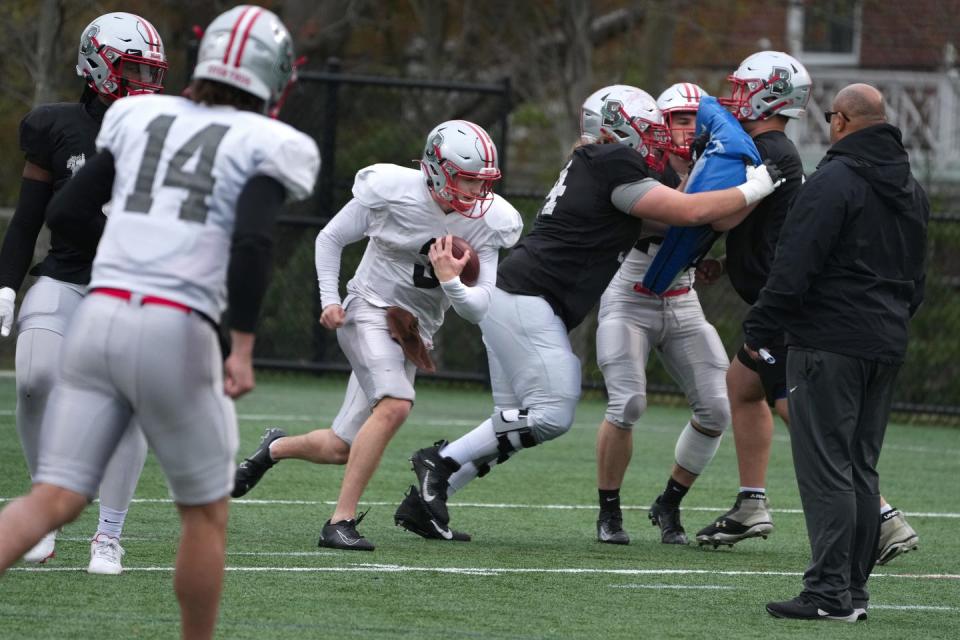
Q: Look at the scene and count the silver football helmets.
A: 6